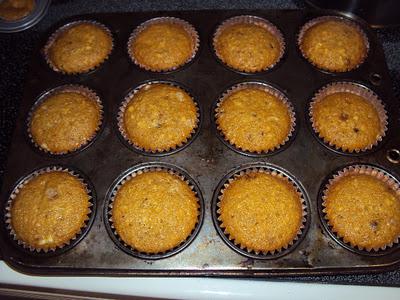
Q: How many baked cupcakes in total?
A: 12